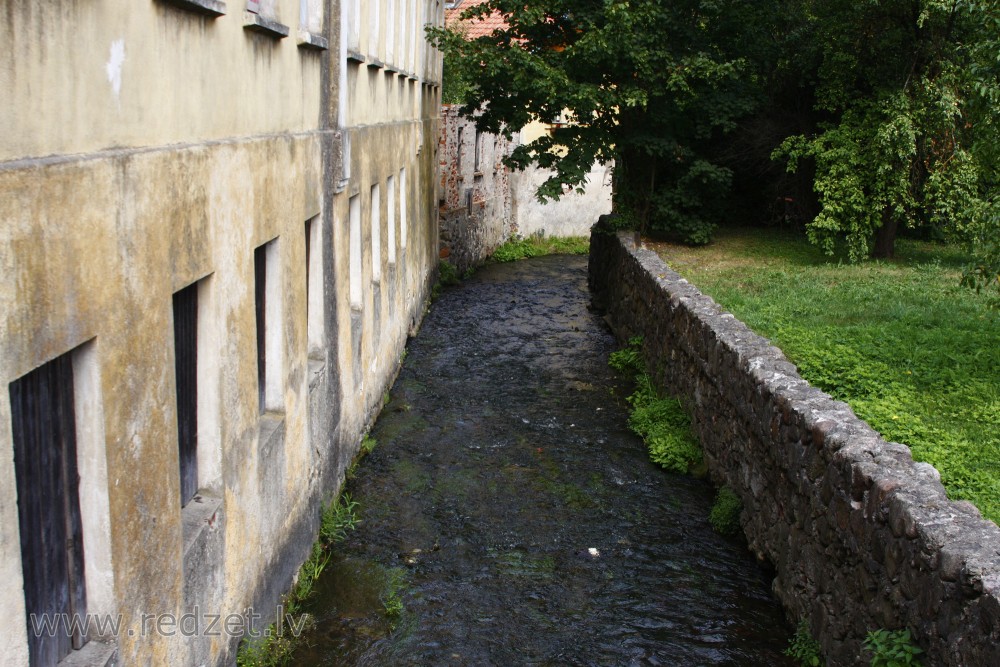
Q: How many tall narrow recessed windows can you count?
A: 8